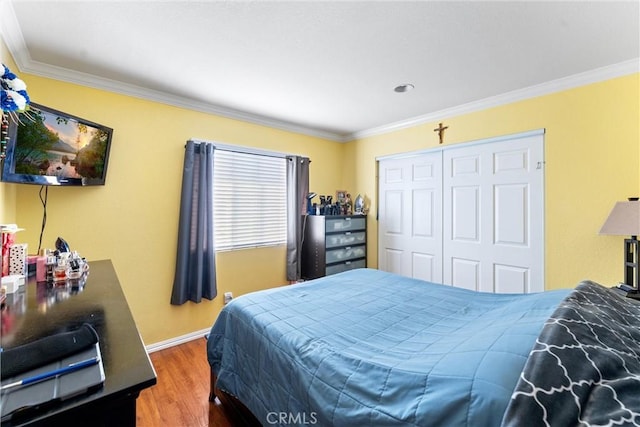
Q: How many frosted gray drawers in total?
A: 4